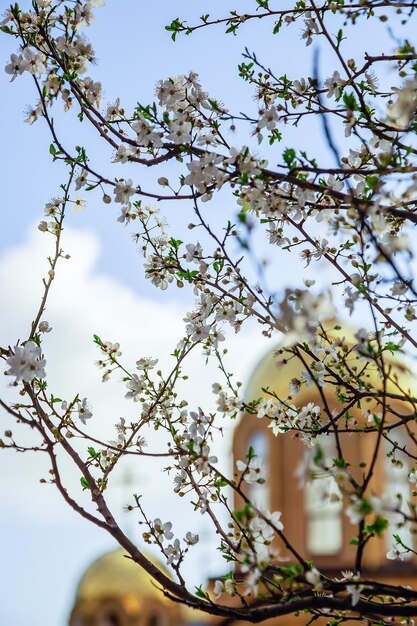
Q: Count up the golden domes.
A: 2